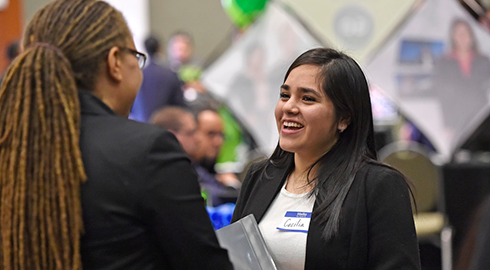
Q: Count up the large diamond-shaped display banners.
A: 3